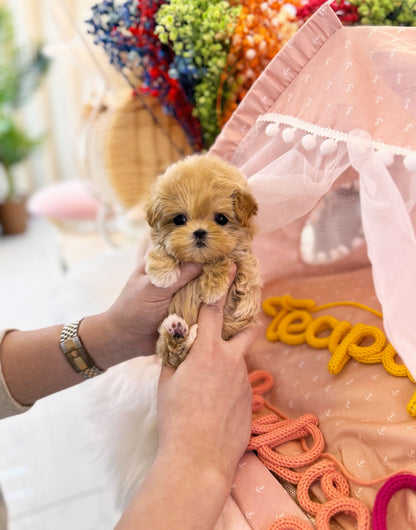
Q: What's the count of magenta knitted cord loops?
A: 1